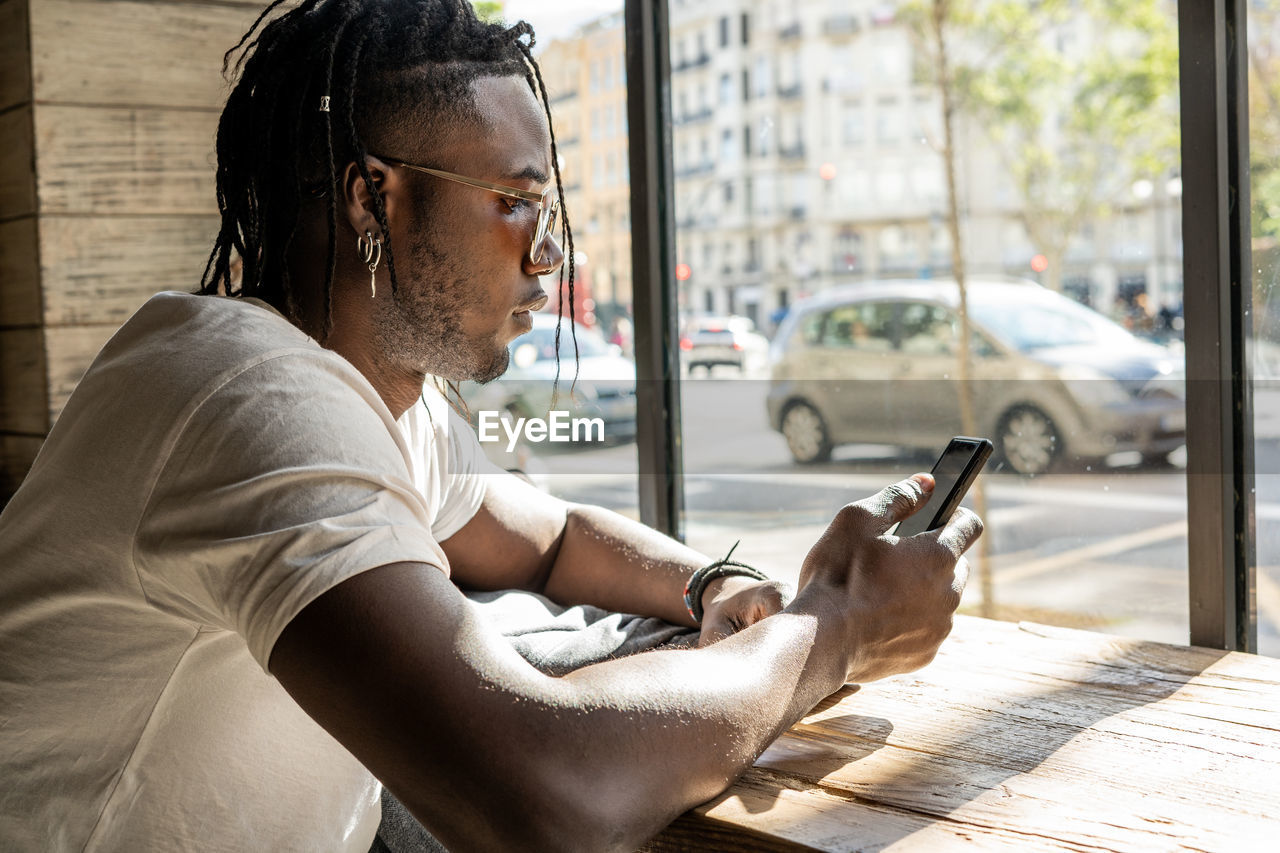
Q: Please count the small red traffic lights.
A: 3